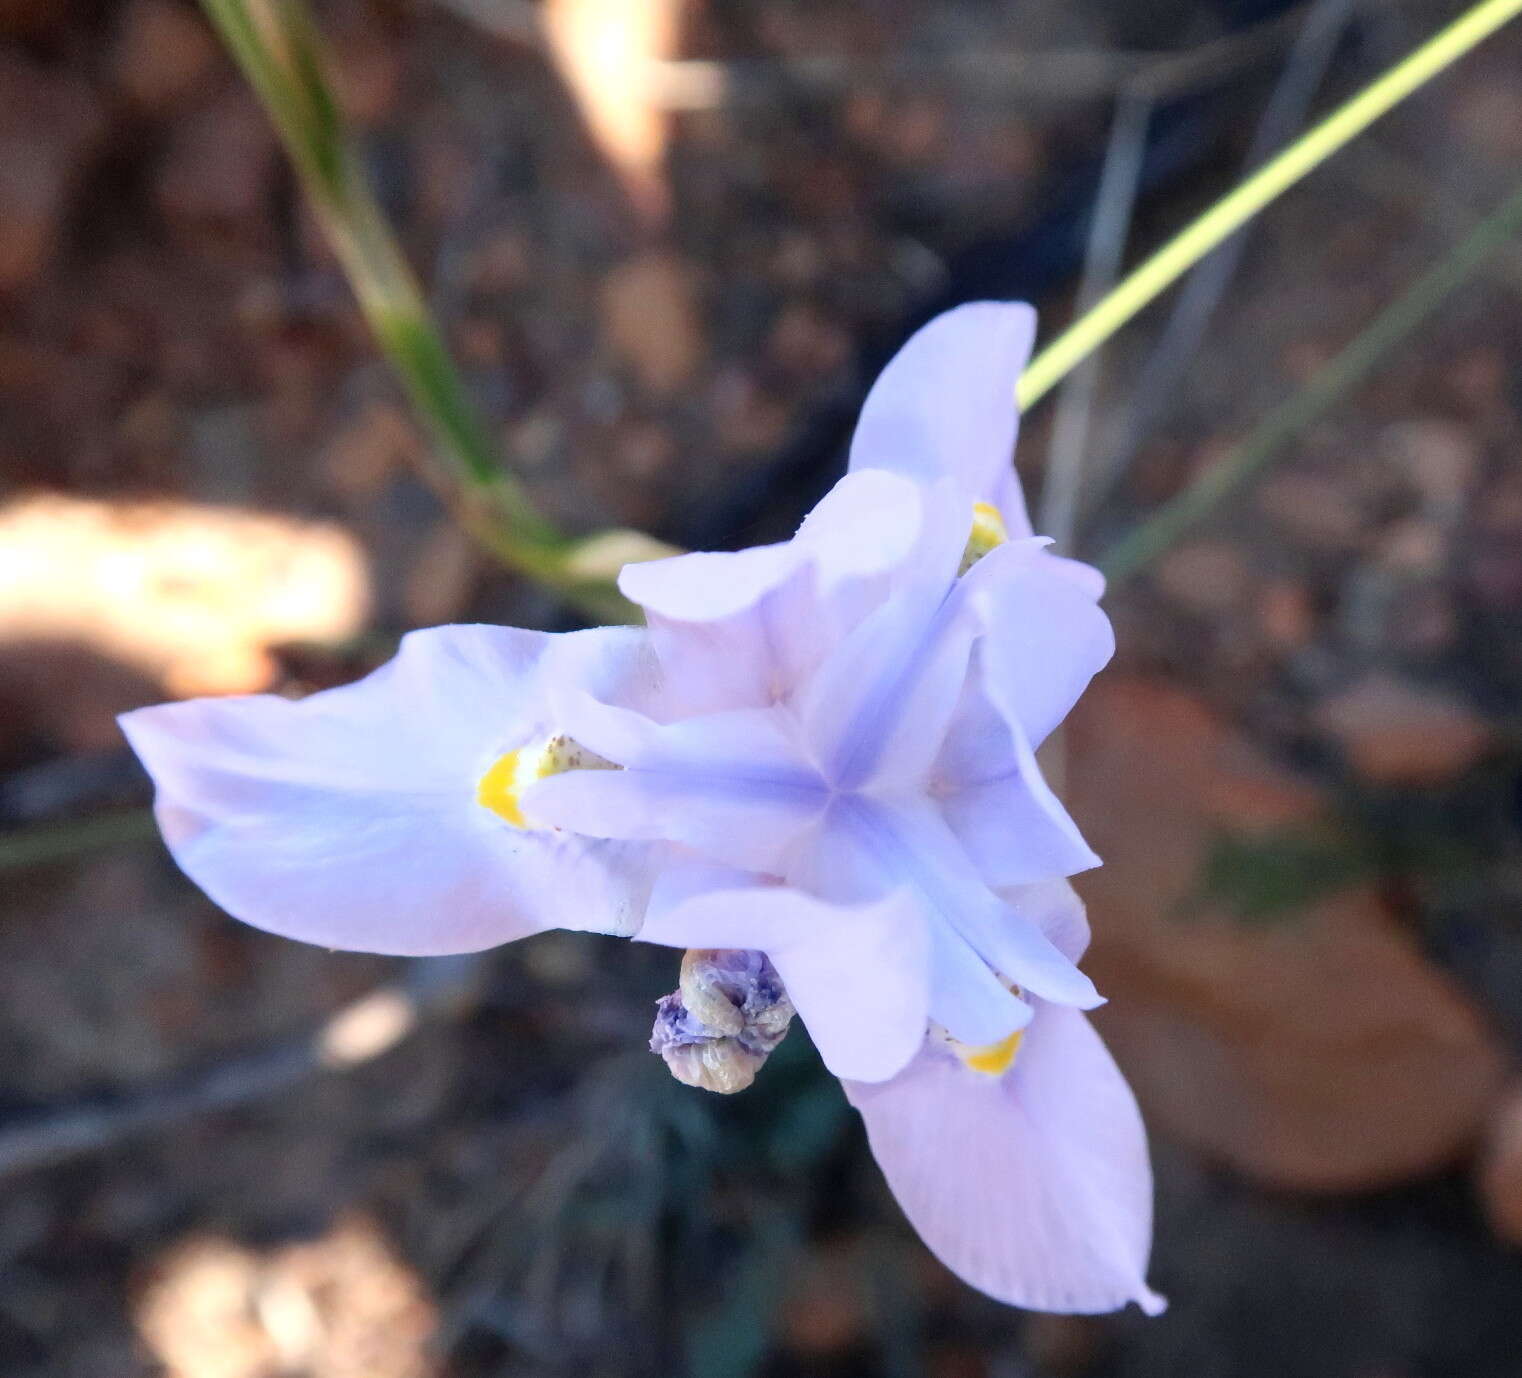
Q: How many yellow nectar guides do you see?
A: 3